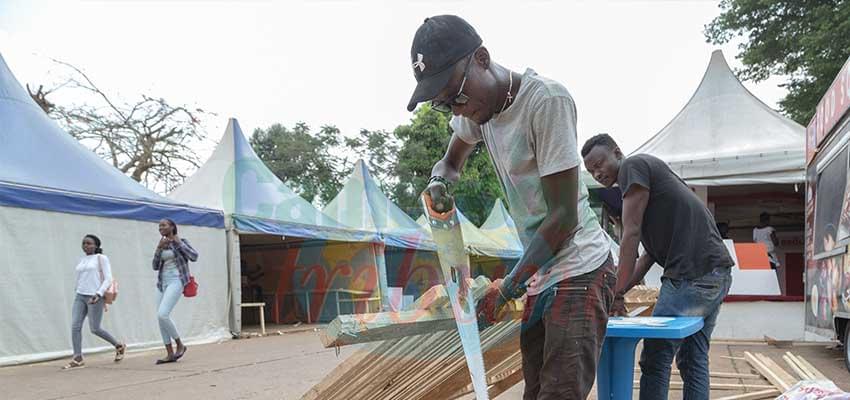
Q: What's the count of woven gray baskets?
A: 0